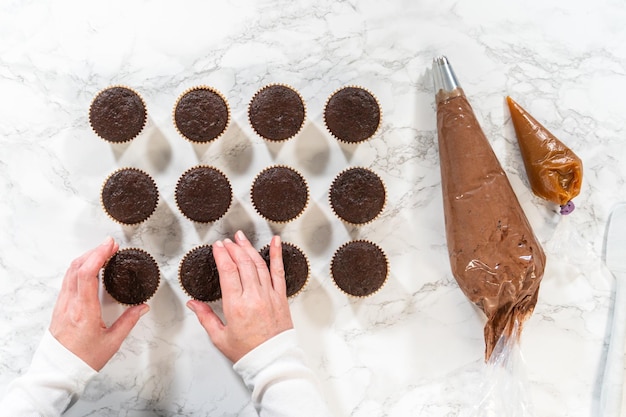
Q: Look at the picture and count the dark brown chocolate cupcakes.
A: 12